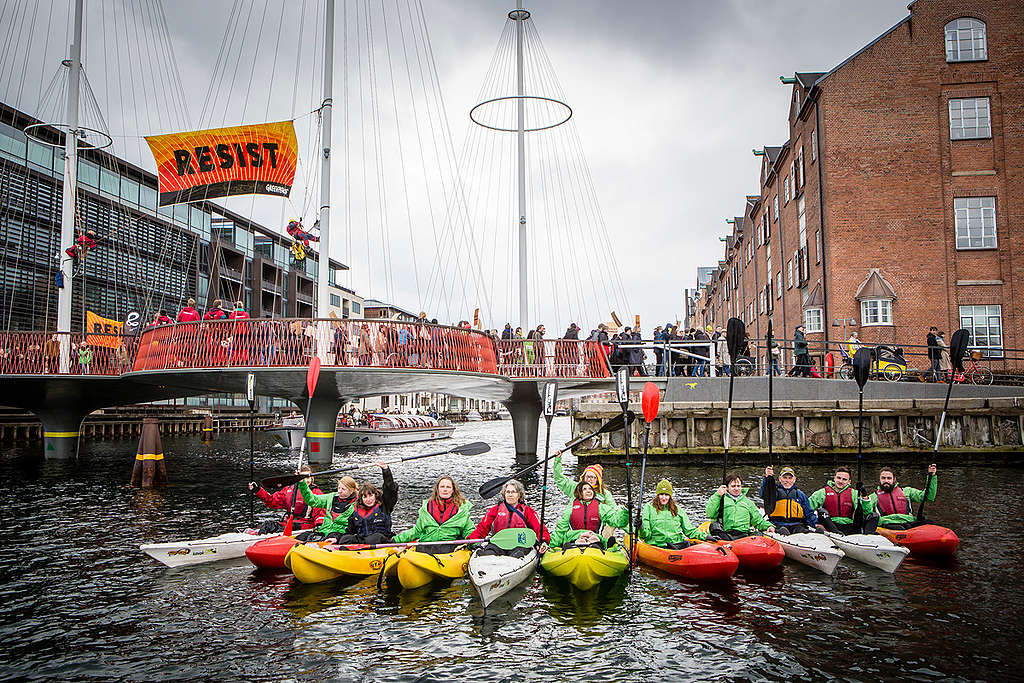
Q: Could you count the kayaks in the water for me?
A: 11